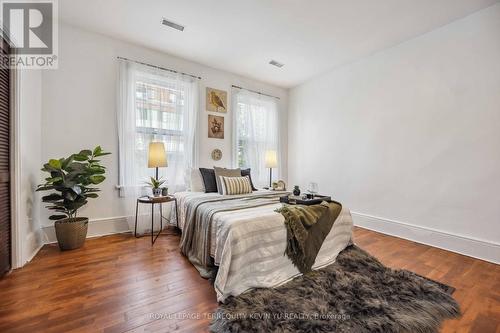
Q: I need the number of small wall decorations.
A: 3